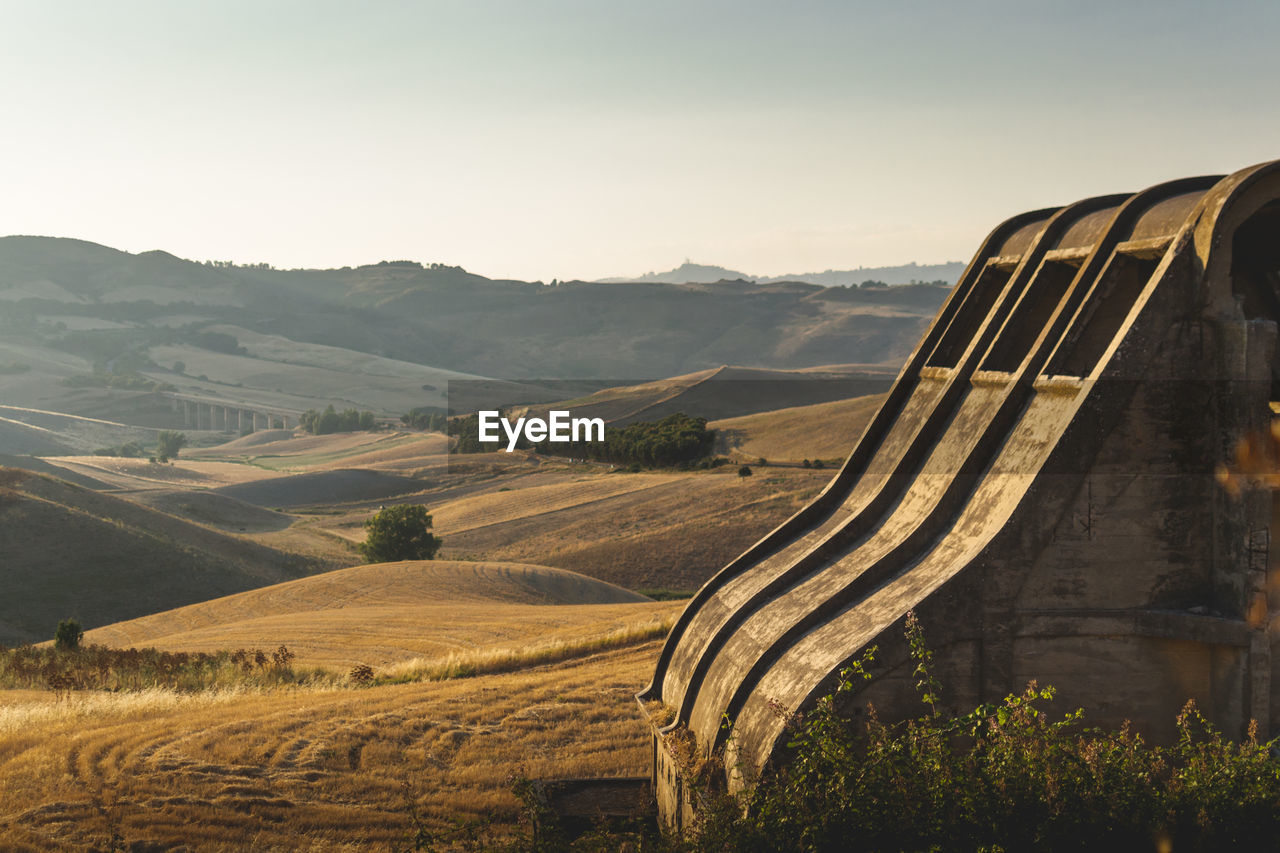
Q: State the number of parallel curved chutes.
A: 3